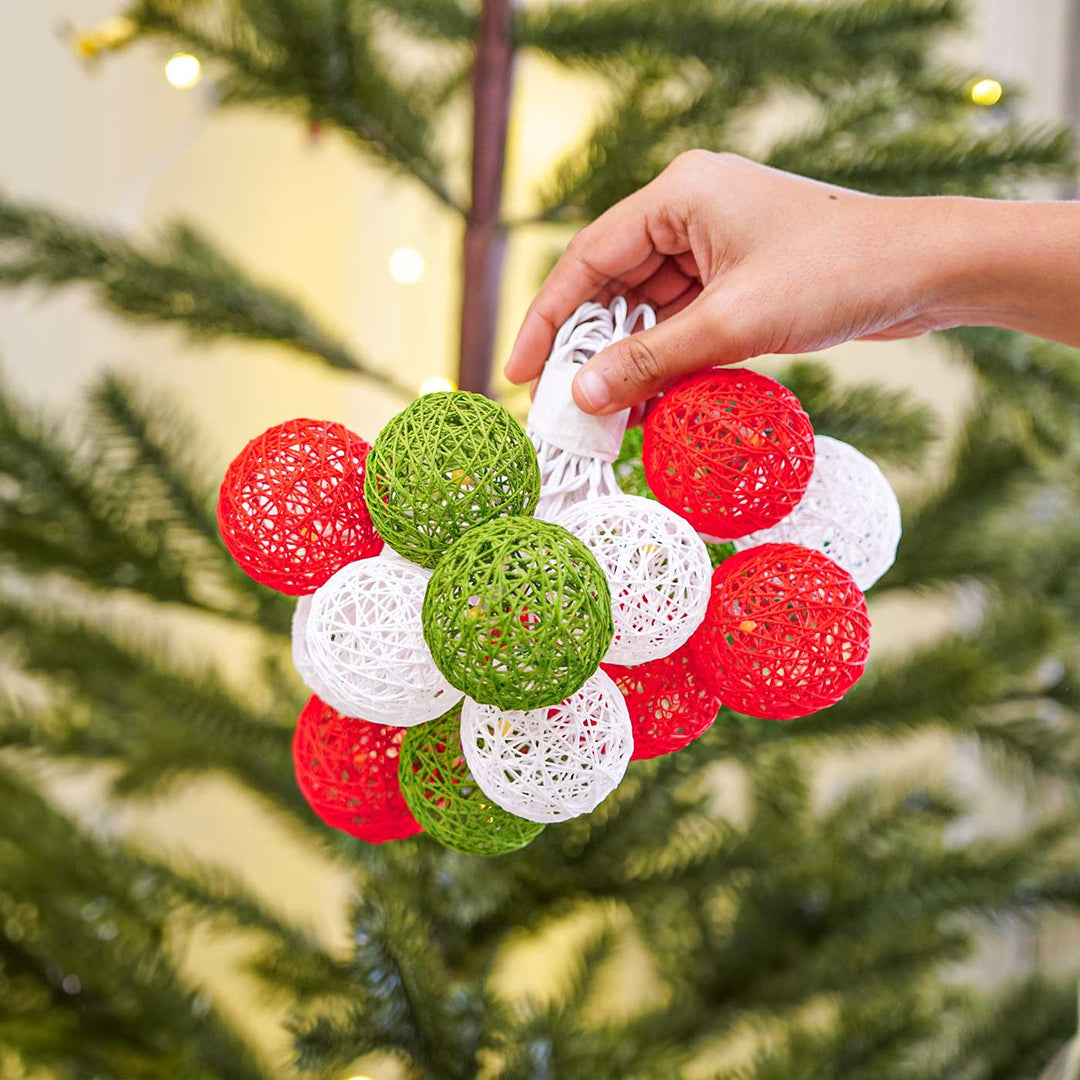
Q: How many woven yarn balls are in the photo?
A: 14